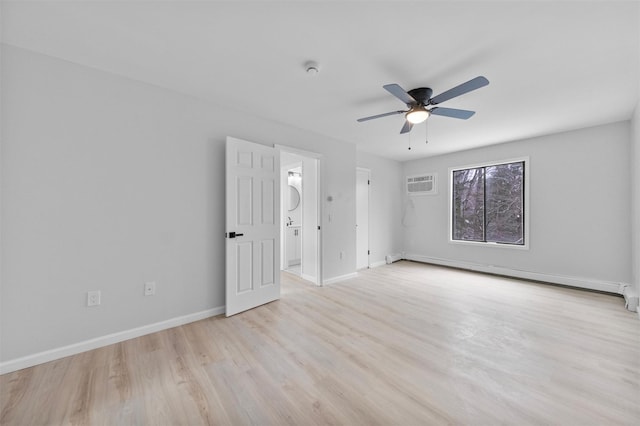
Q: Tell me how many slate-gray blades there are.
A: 5